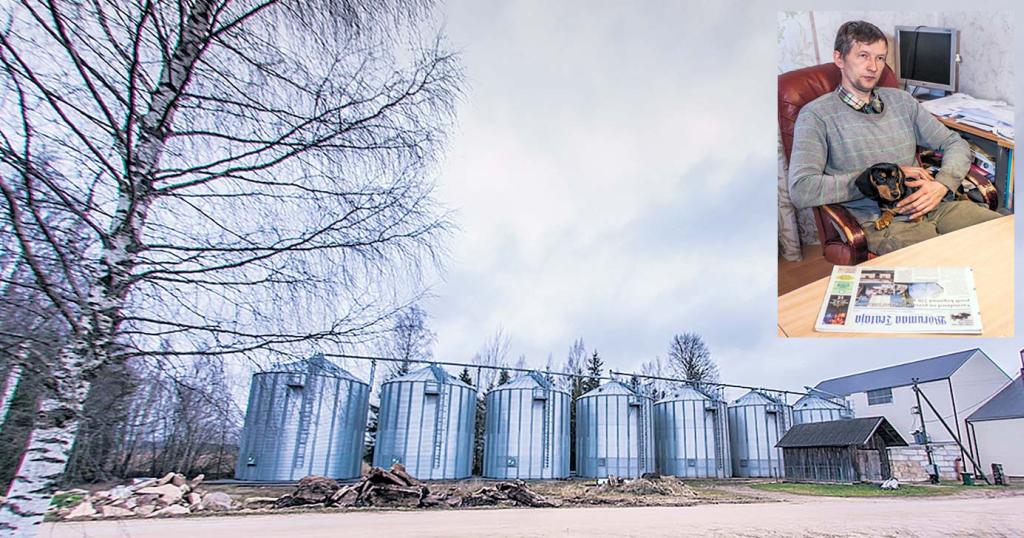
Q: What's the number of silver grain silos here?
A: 7